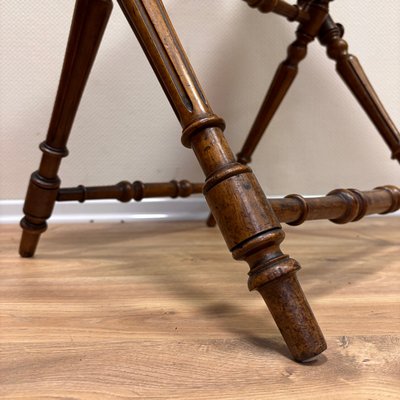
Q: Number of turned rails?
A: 3